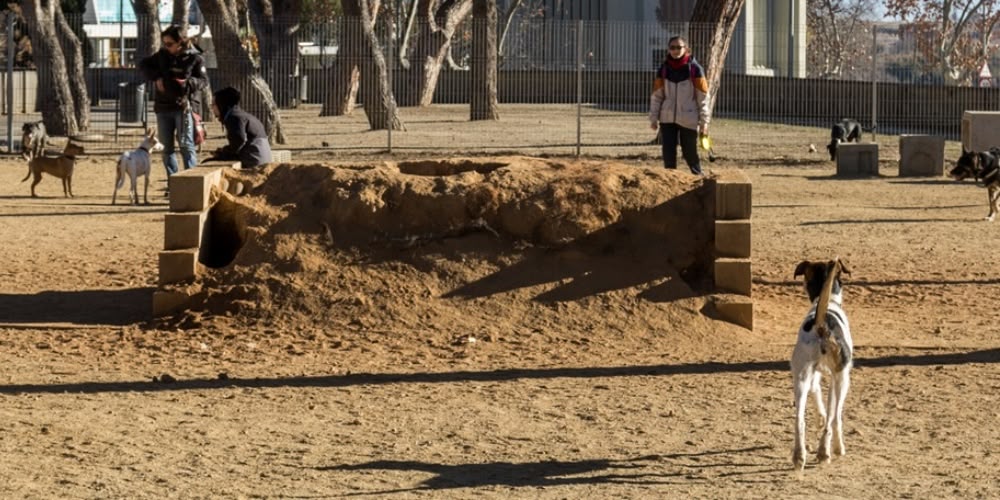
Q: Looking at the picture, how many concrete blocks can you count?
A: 11